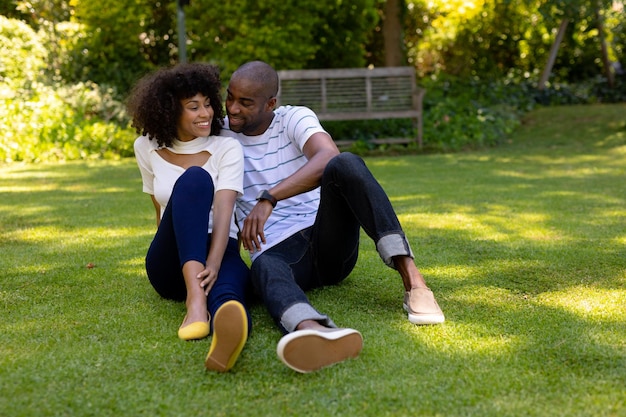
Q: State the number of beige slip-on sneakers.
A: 2